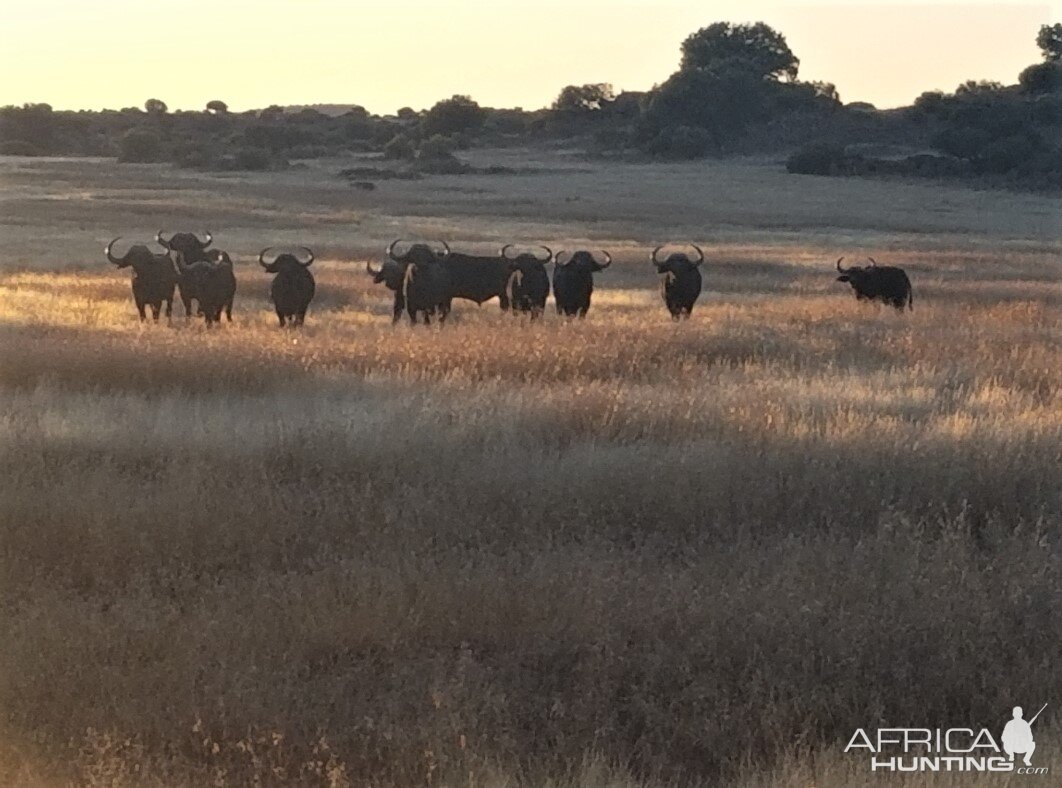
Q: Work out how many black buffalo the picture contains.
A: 10